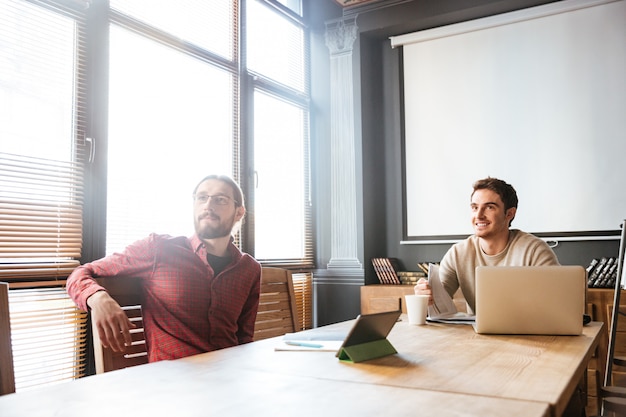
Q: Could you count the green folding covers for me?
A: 1